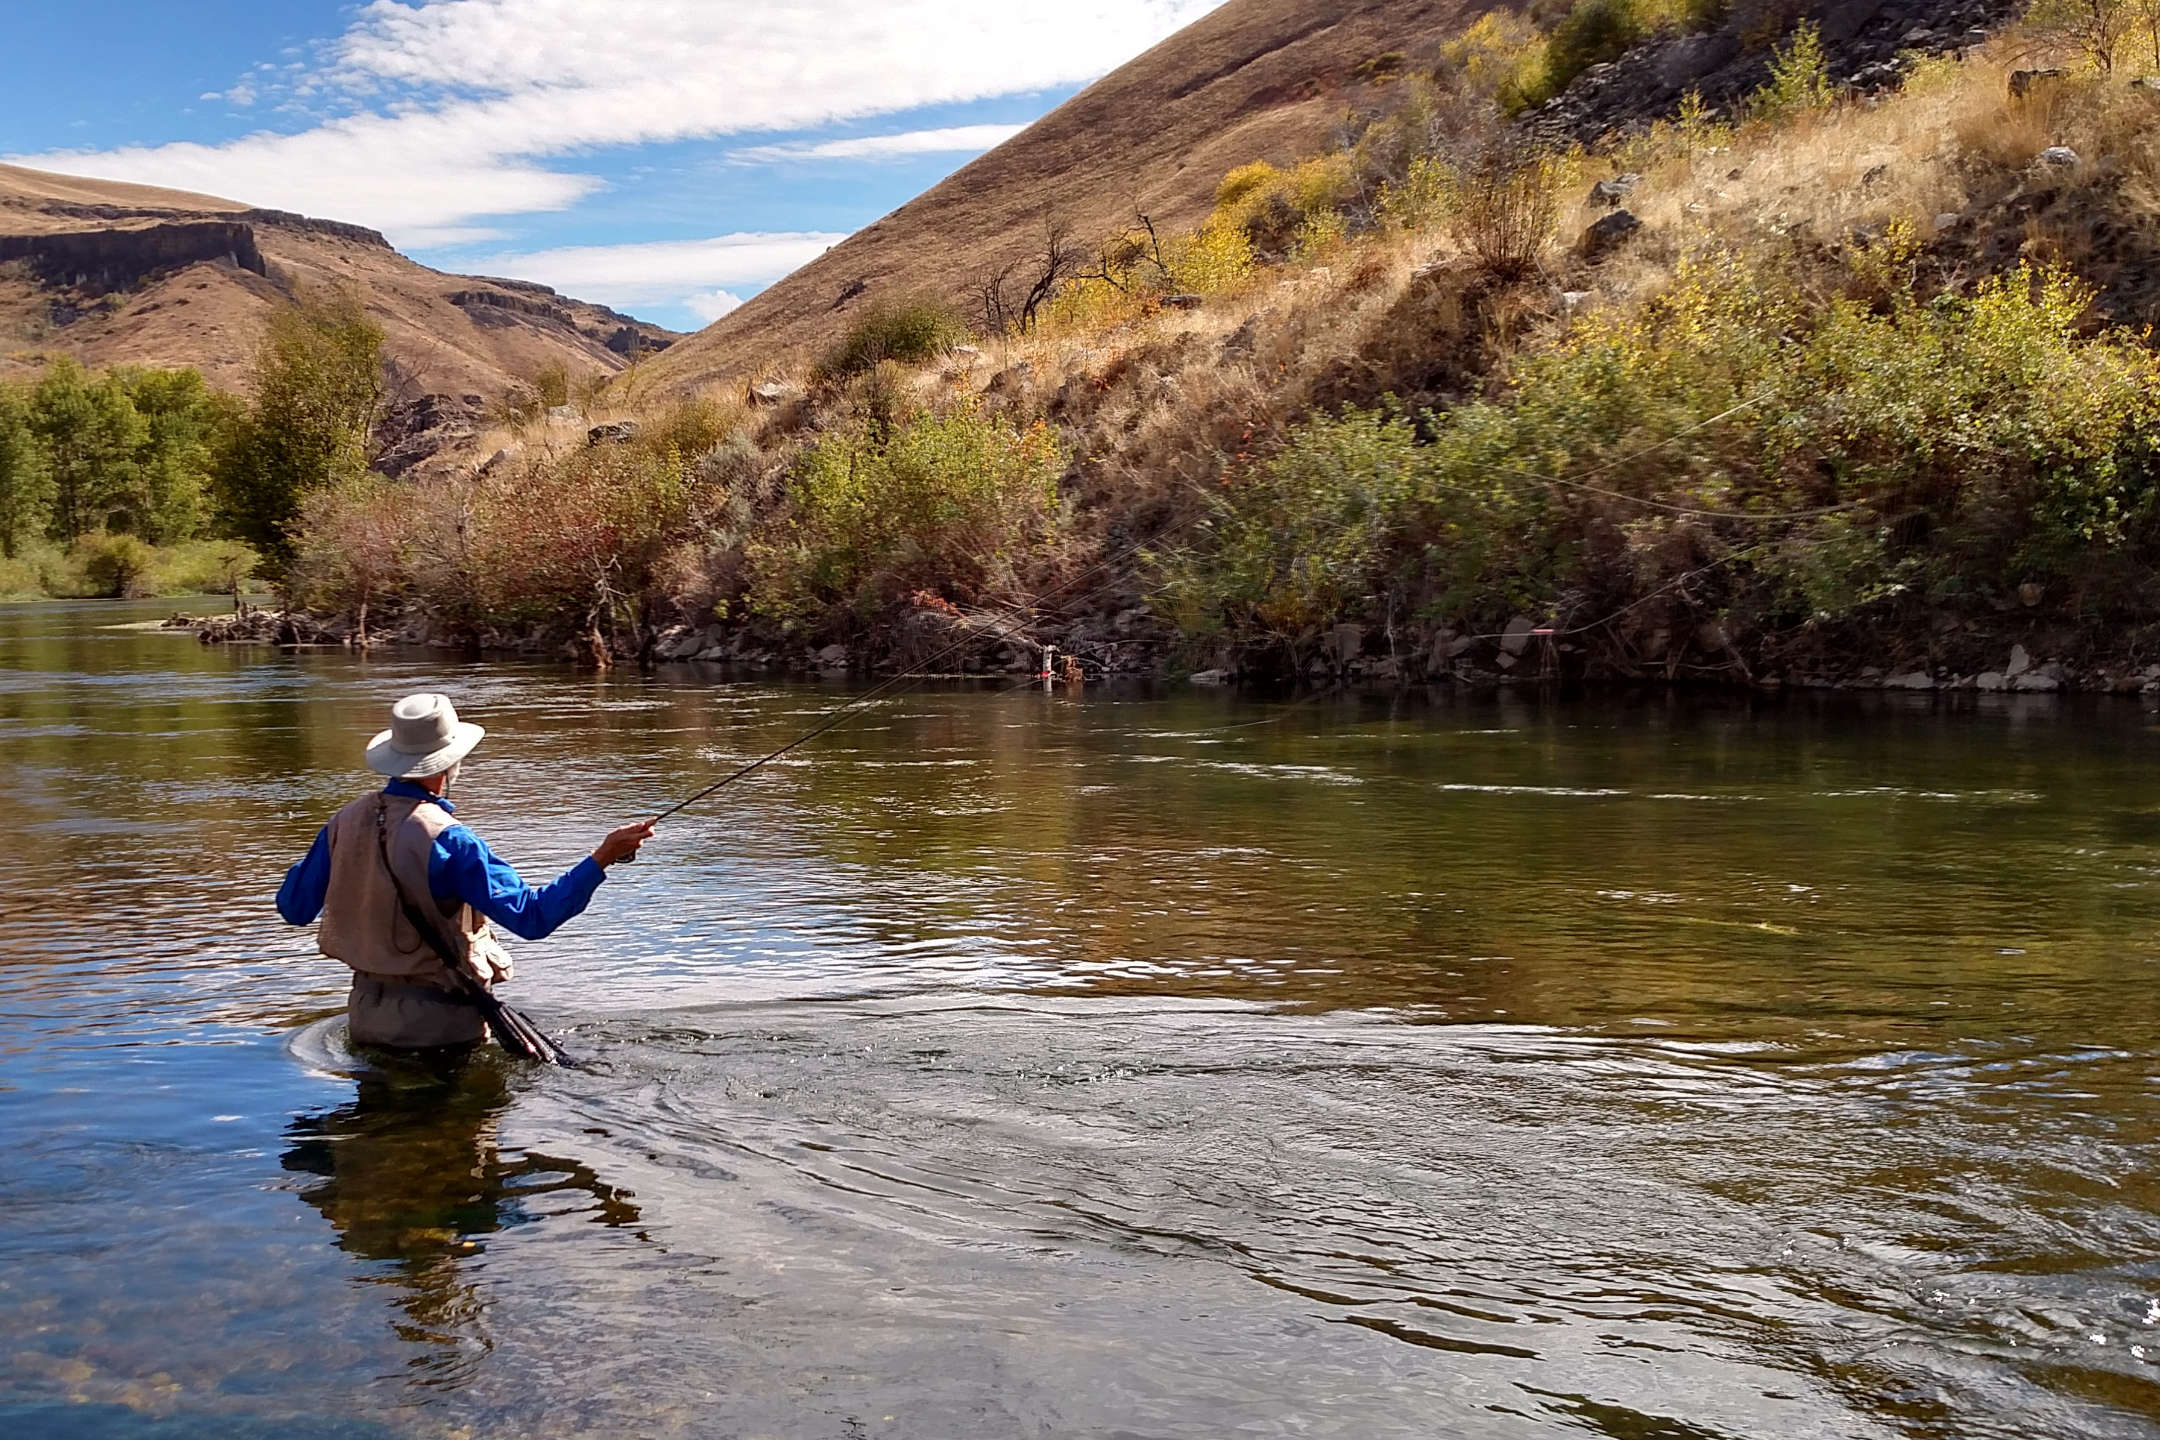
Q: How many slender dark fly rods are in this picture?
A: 1